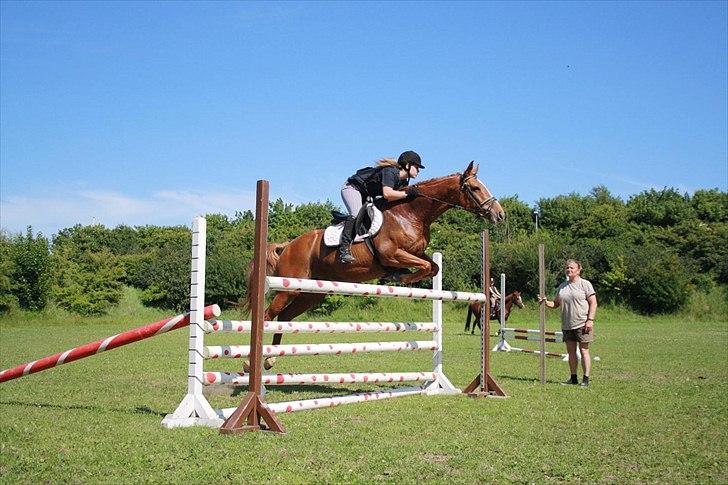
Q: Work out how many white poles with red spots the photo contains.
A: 5